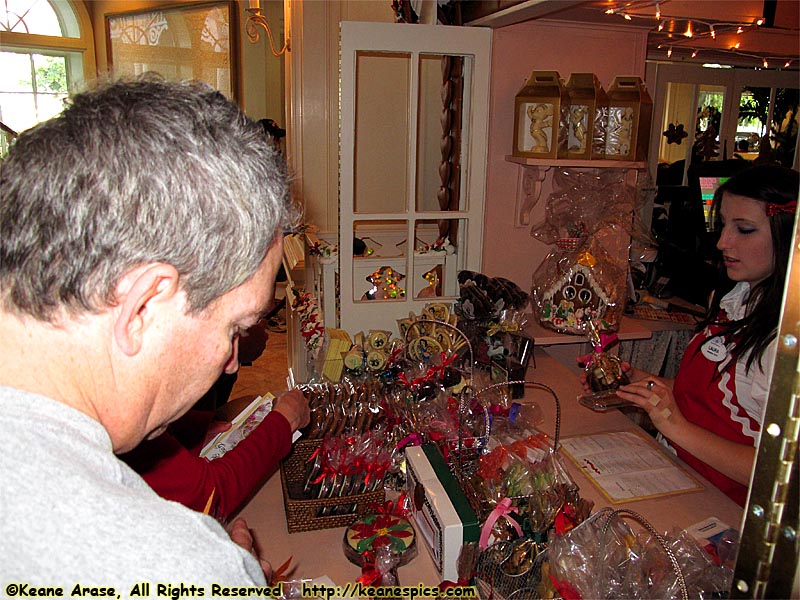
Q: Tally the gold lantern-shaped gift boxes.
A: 3